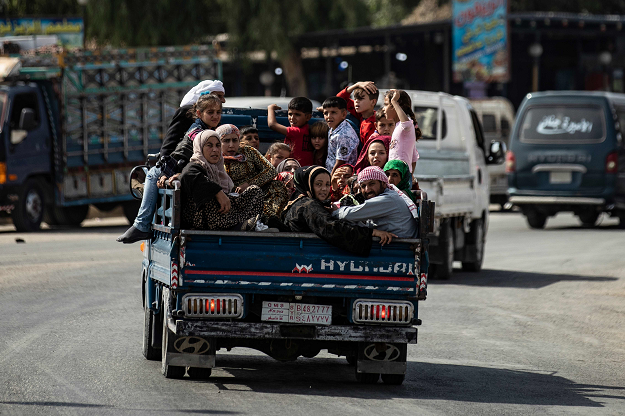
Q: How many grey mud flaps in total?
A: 2